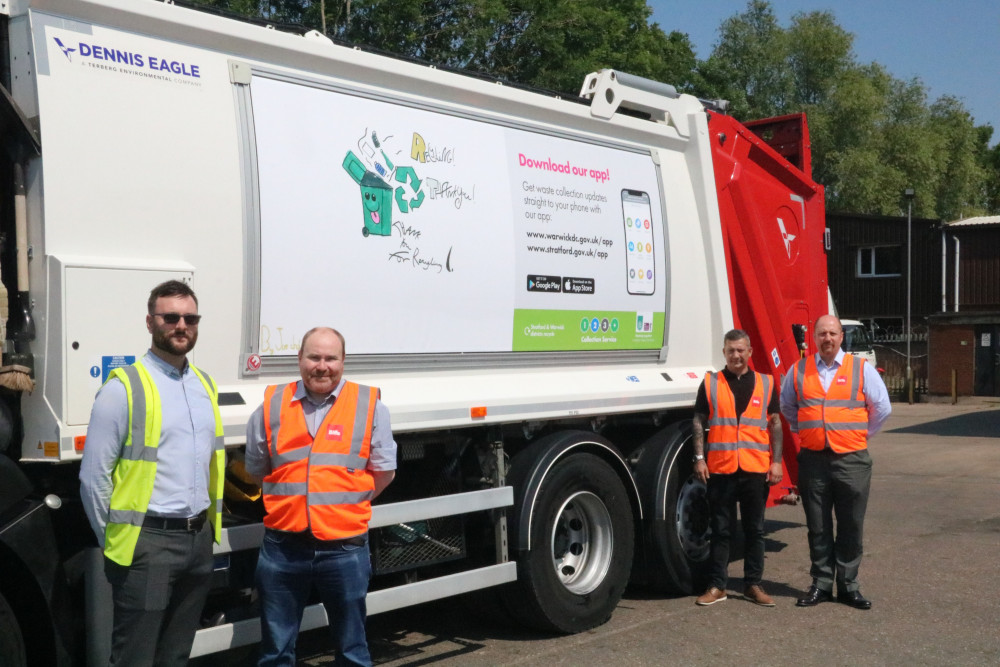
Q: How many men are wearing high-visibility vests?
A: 4